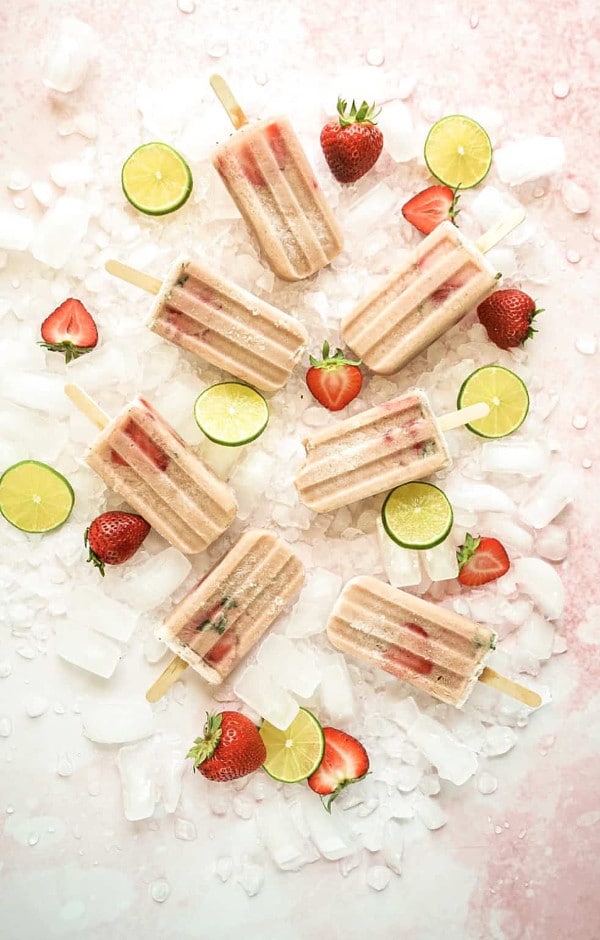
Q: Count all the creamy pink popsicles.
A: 7